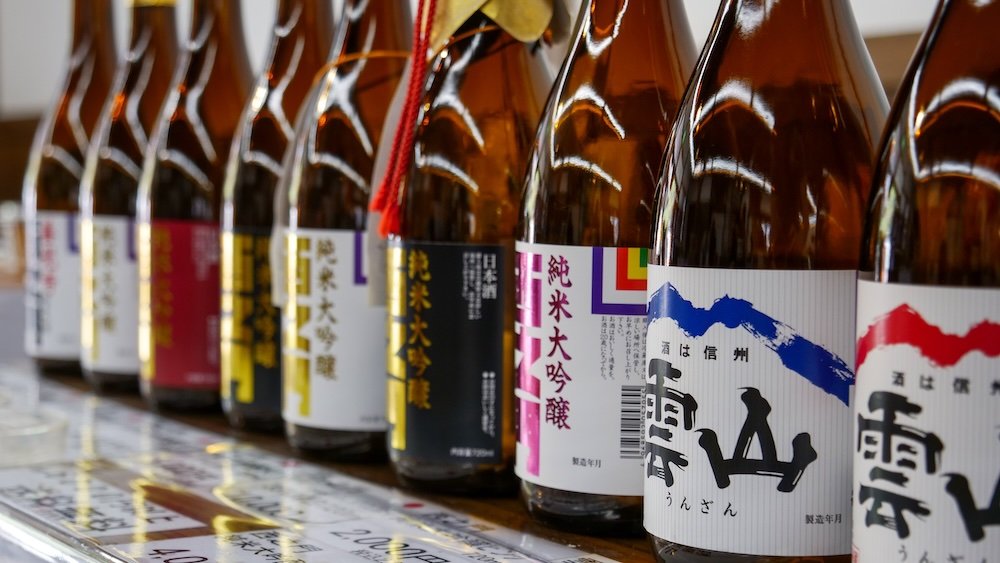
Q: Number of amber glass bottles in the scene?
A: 9